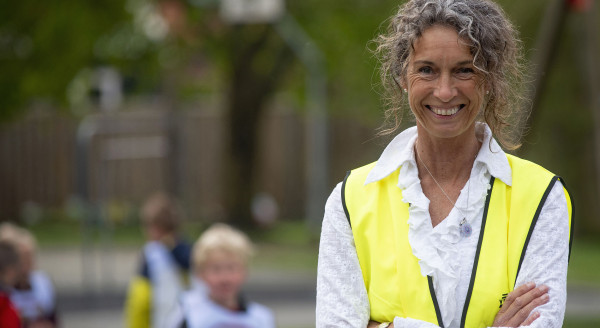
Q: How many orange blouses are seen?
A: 0